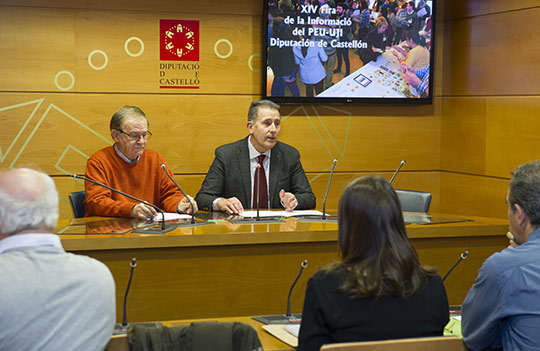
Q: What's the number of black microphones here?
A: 8